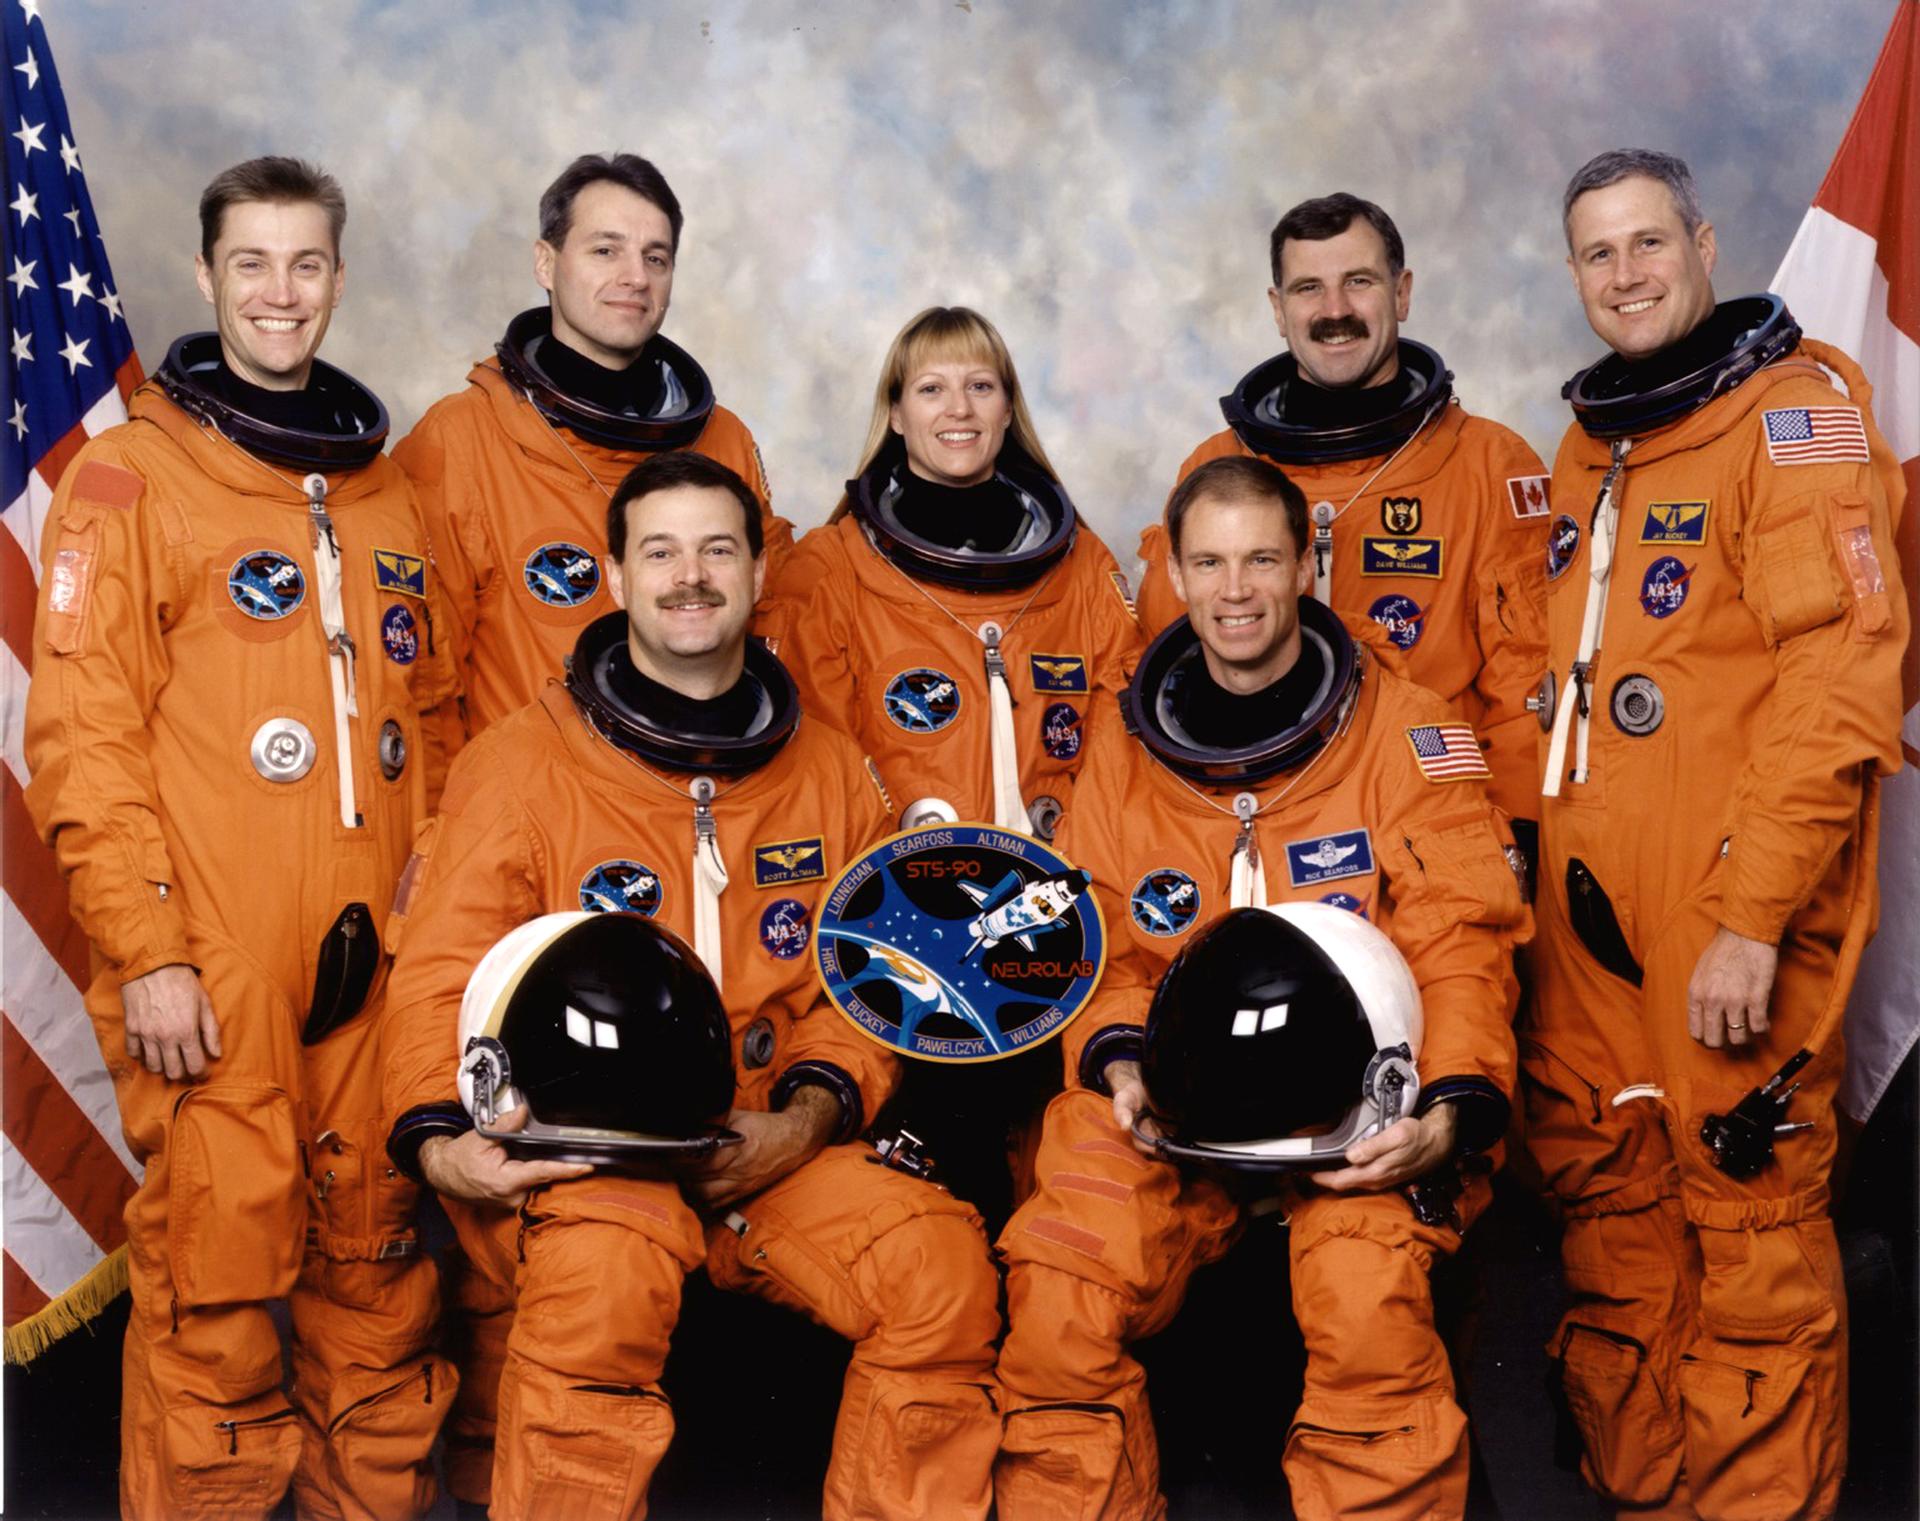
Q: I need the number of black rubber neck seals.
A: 7